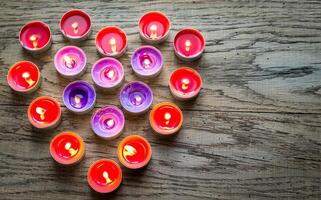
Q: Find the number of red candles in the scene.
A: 12